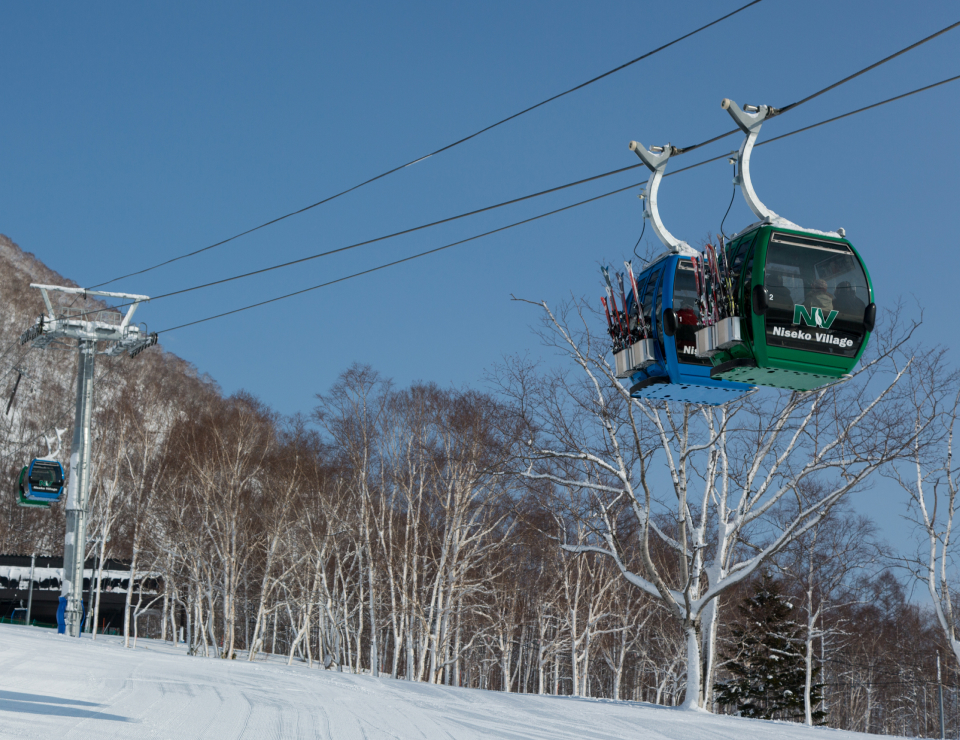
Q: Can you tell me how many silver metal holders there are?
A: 4